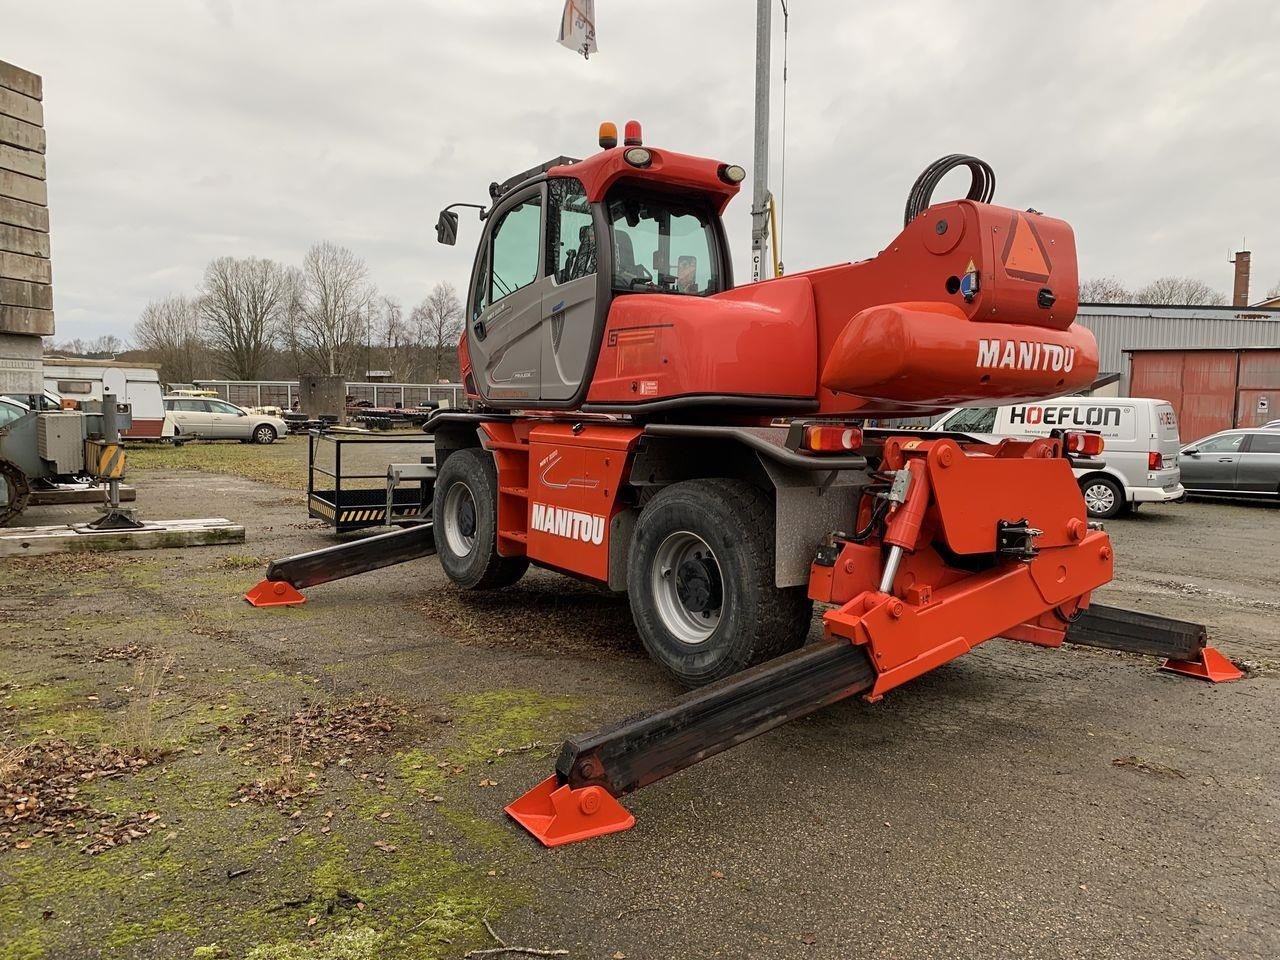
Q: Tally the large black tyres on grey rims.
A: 2